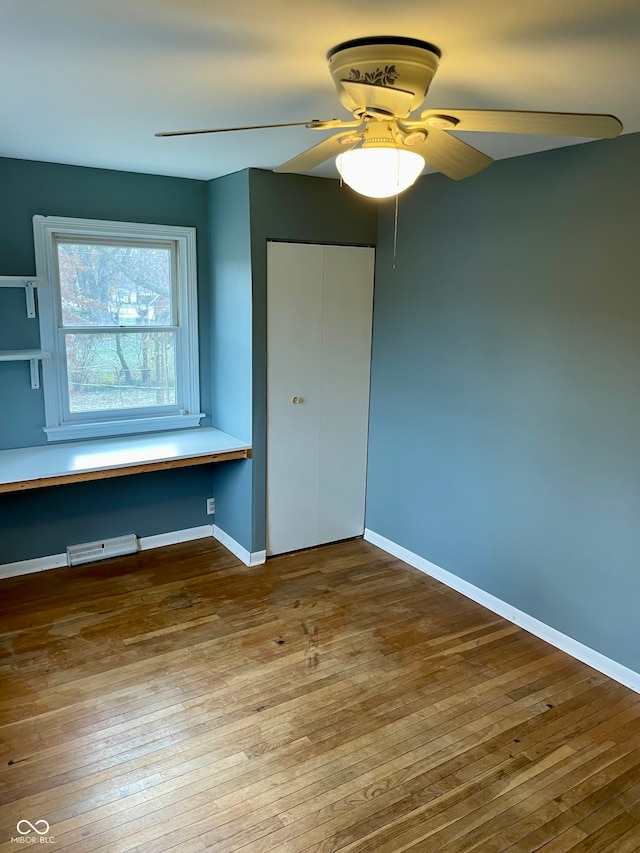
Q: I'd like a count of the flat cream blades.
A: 5